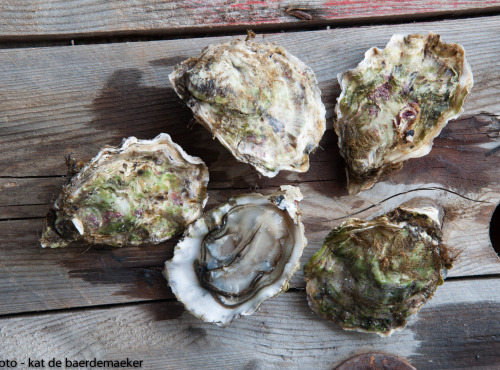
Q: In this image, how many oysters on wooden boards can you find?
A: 5